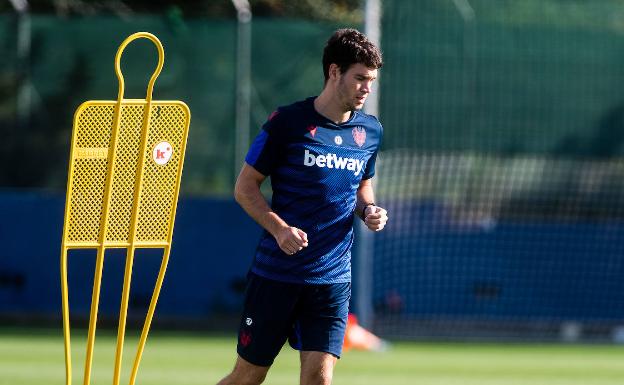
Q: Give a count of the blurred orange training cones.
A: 1